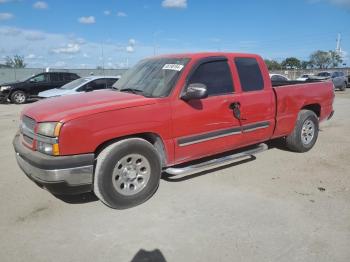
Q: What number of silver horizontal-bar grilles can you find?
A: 1